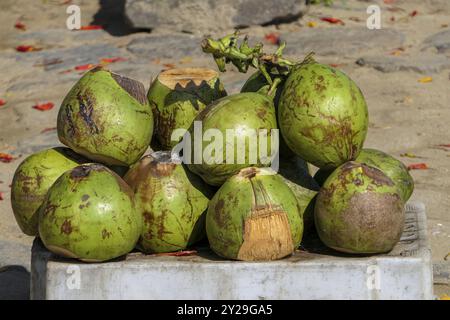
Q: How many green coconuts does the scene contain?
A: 12